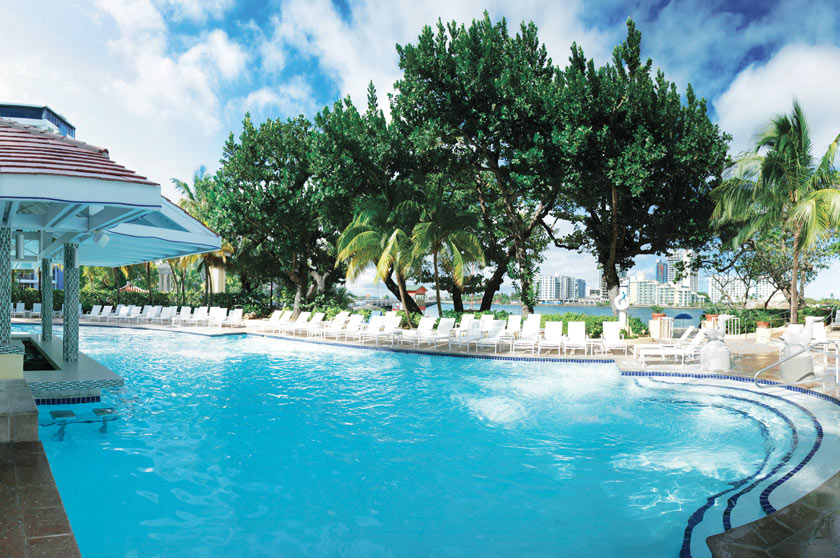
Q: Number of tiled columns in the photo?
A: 3